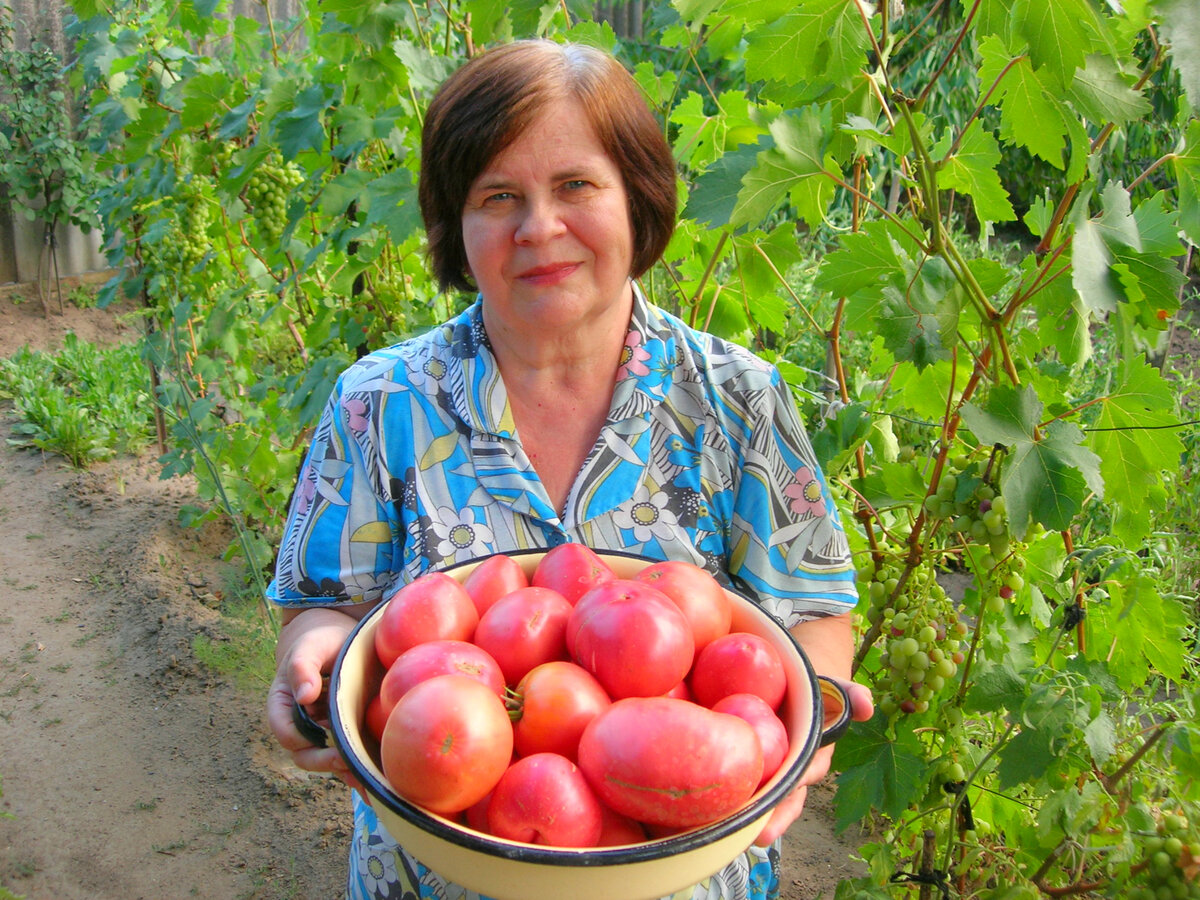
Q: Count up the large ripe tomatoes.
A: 13